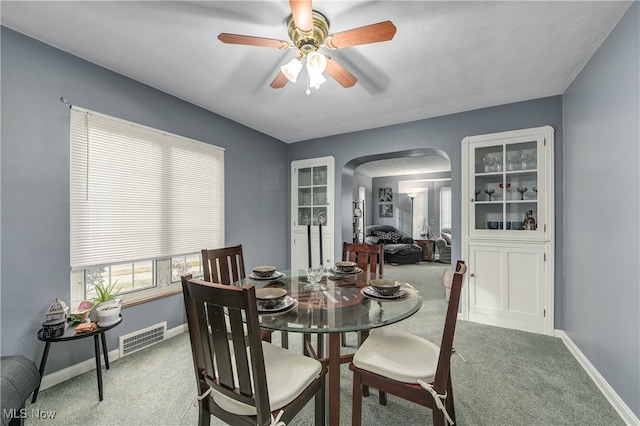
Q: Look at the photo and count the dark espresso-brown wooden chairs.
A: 4